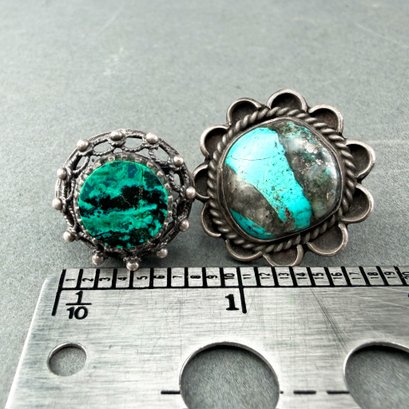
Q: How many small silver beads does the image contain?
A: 12